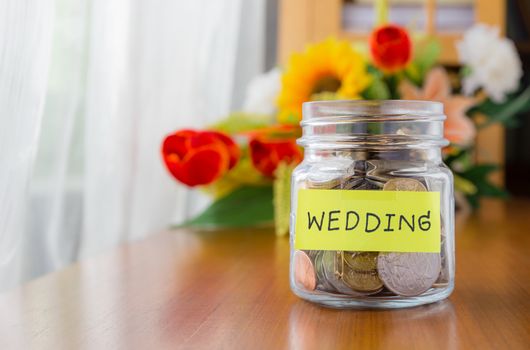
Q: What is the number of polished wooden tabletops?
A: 1